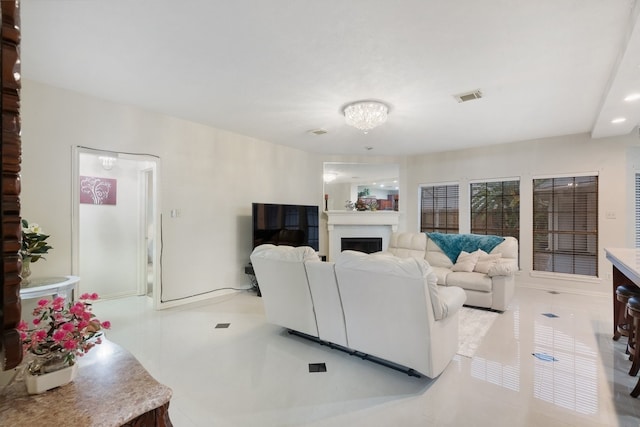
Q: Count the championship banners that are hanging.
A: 0